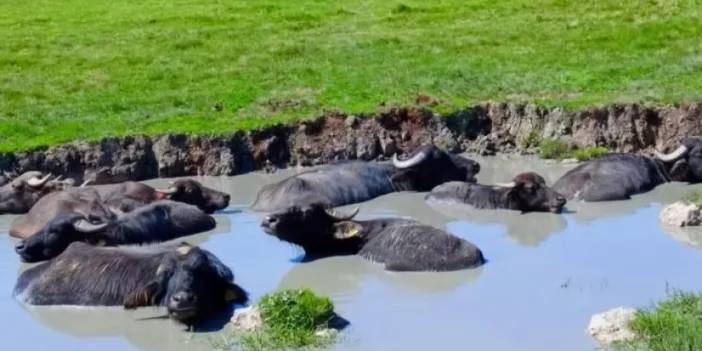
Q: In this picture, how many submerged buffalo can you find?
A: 9